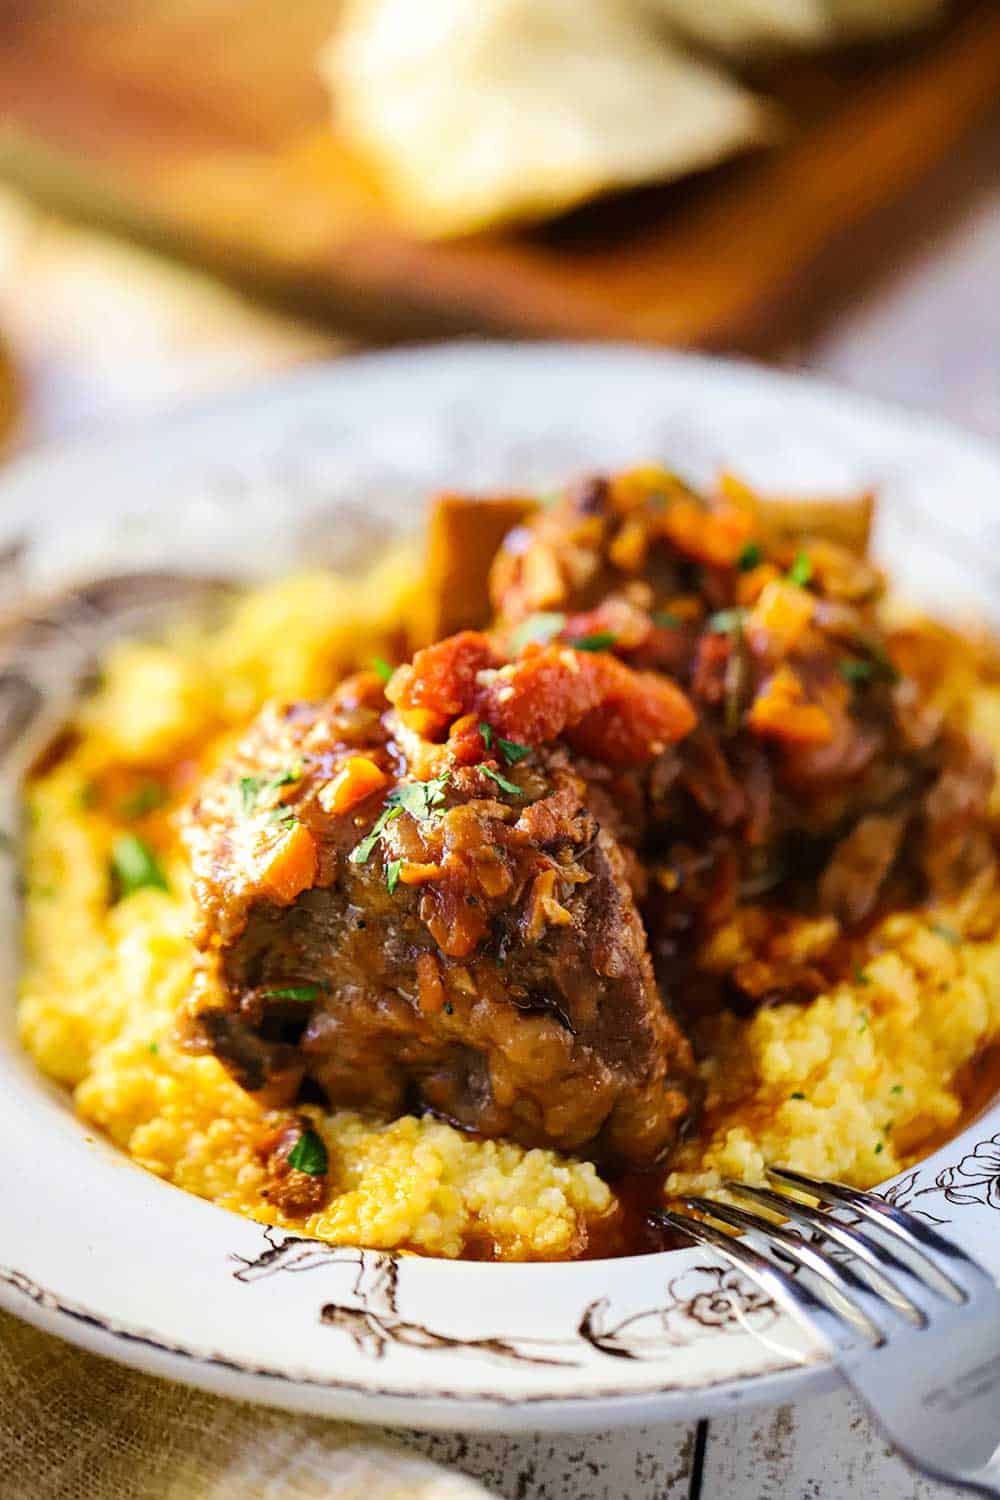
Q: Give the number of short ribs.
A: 2